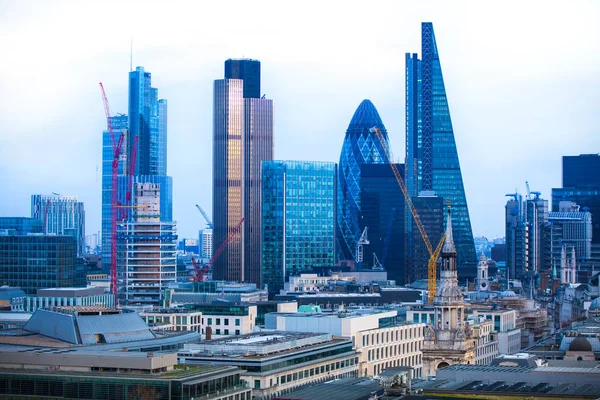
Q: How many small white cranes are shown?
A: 2